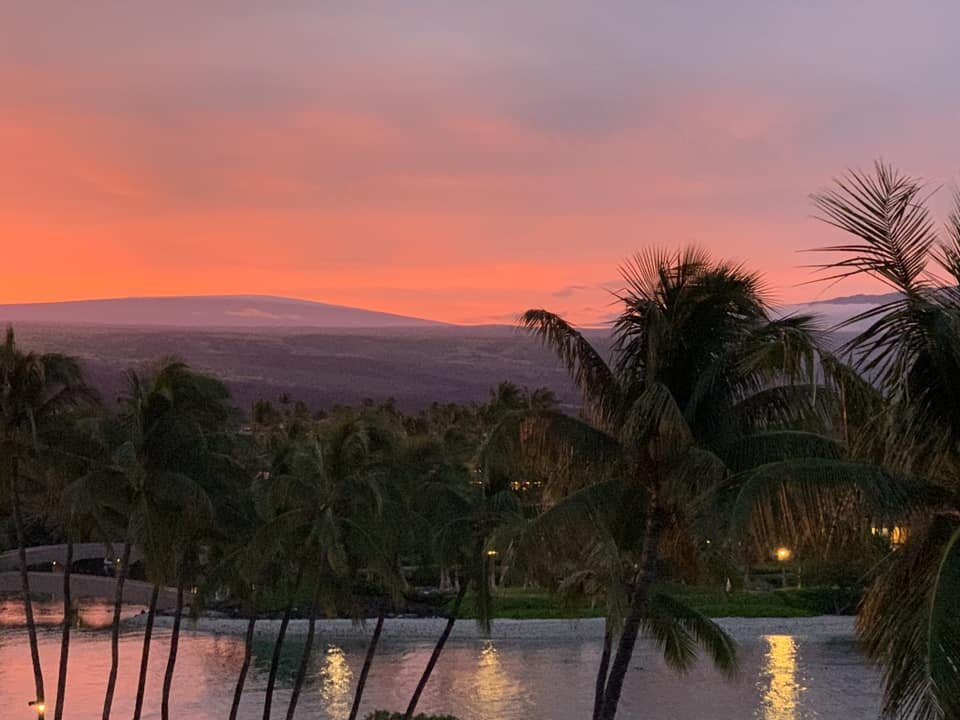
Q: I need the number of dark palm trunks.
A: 12